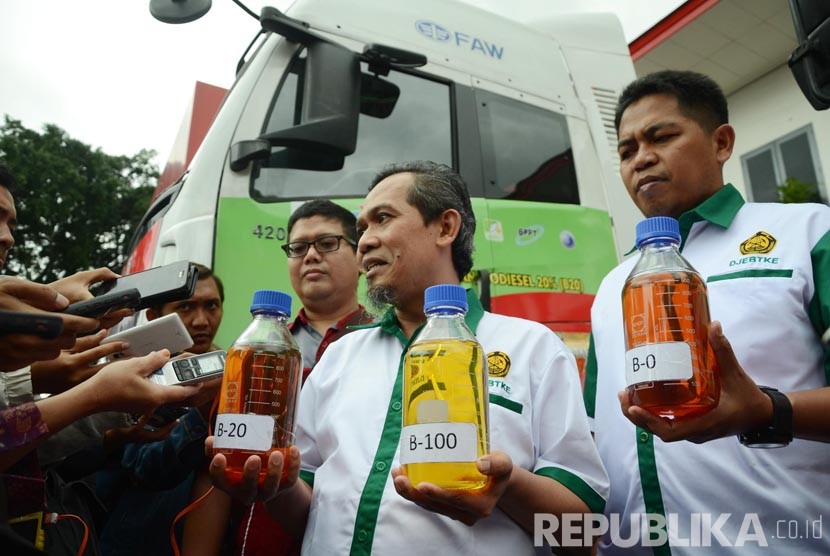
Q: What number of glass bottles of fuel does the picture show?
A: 3